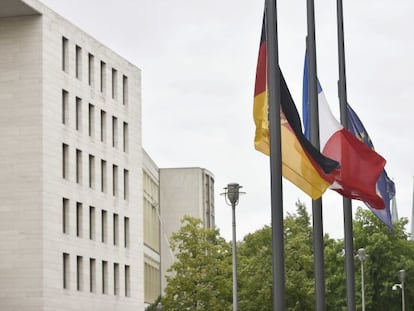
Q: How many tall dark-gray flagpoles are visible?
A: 3